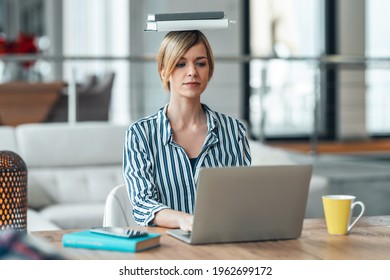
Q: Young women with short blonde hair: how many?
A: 1